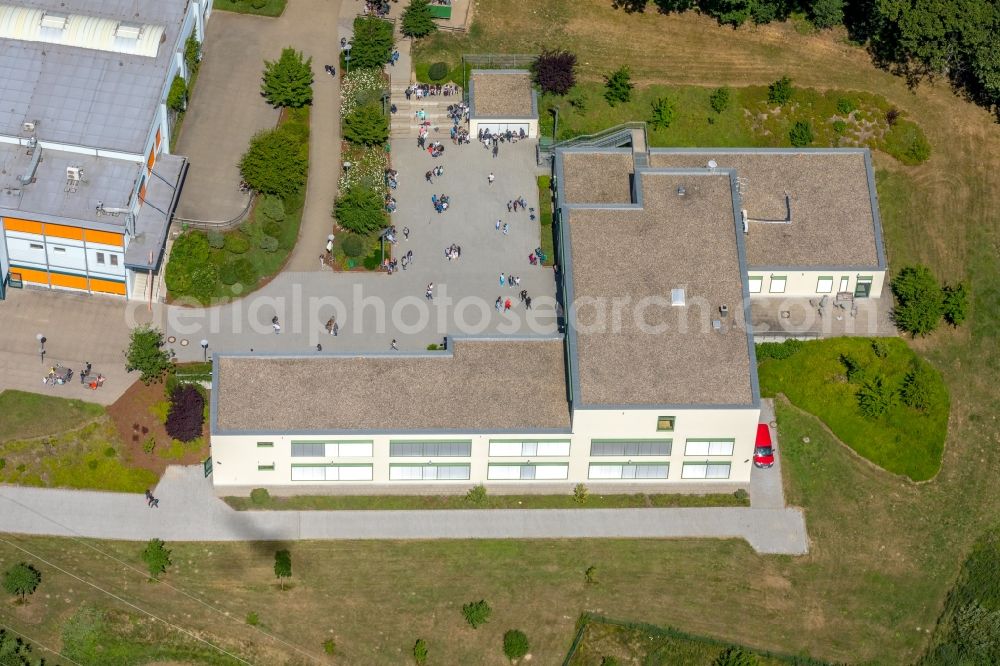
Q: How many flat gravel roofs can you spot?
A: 5